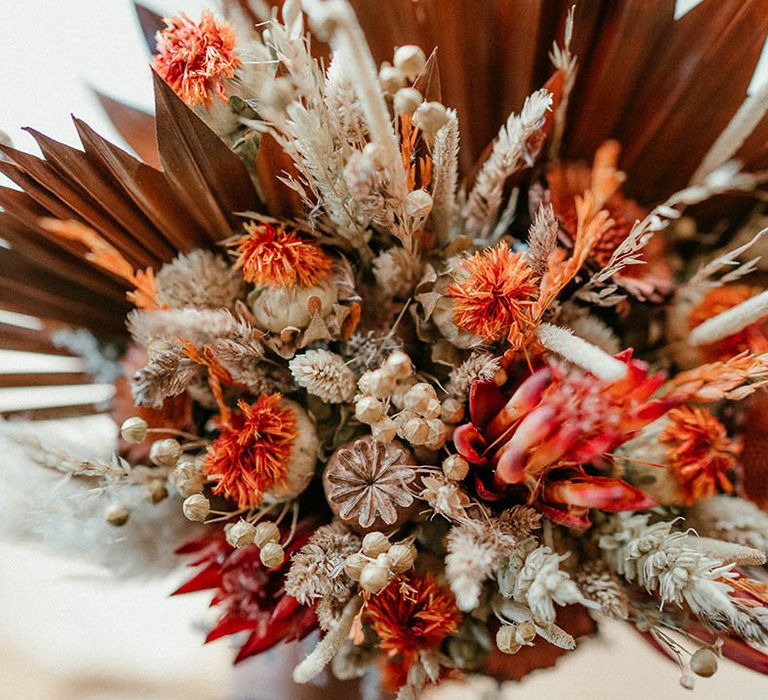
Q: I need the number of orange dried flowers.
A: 7